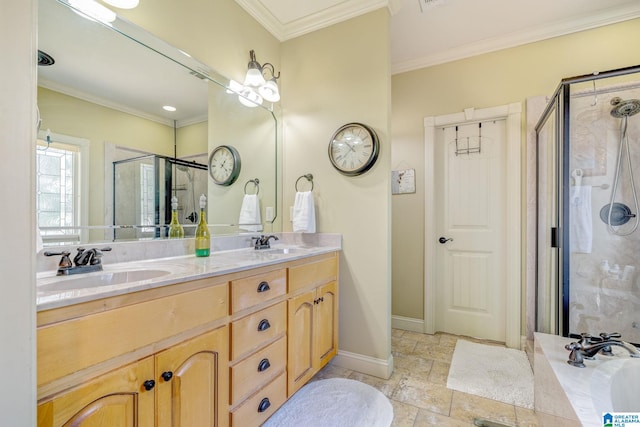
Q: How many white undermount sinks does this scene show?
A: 2